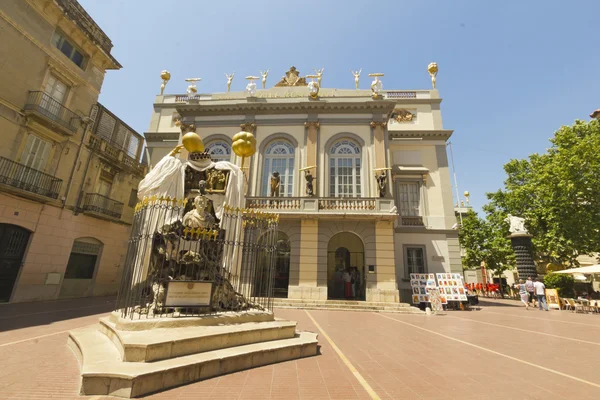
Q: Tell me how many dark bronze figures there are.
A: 3